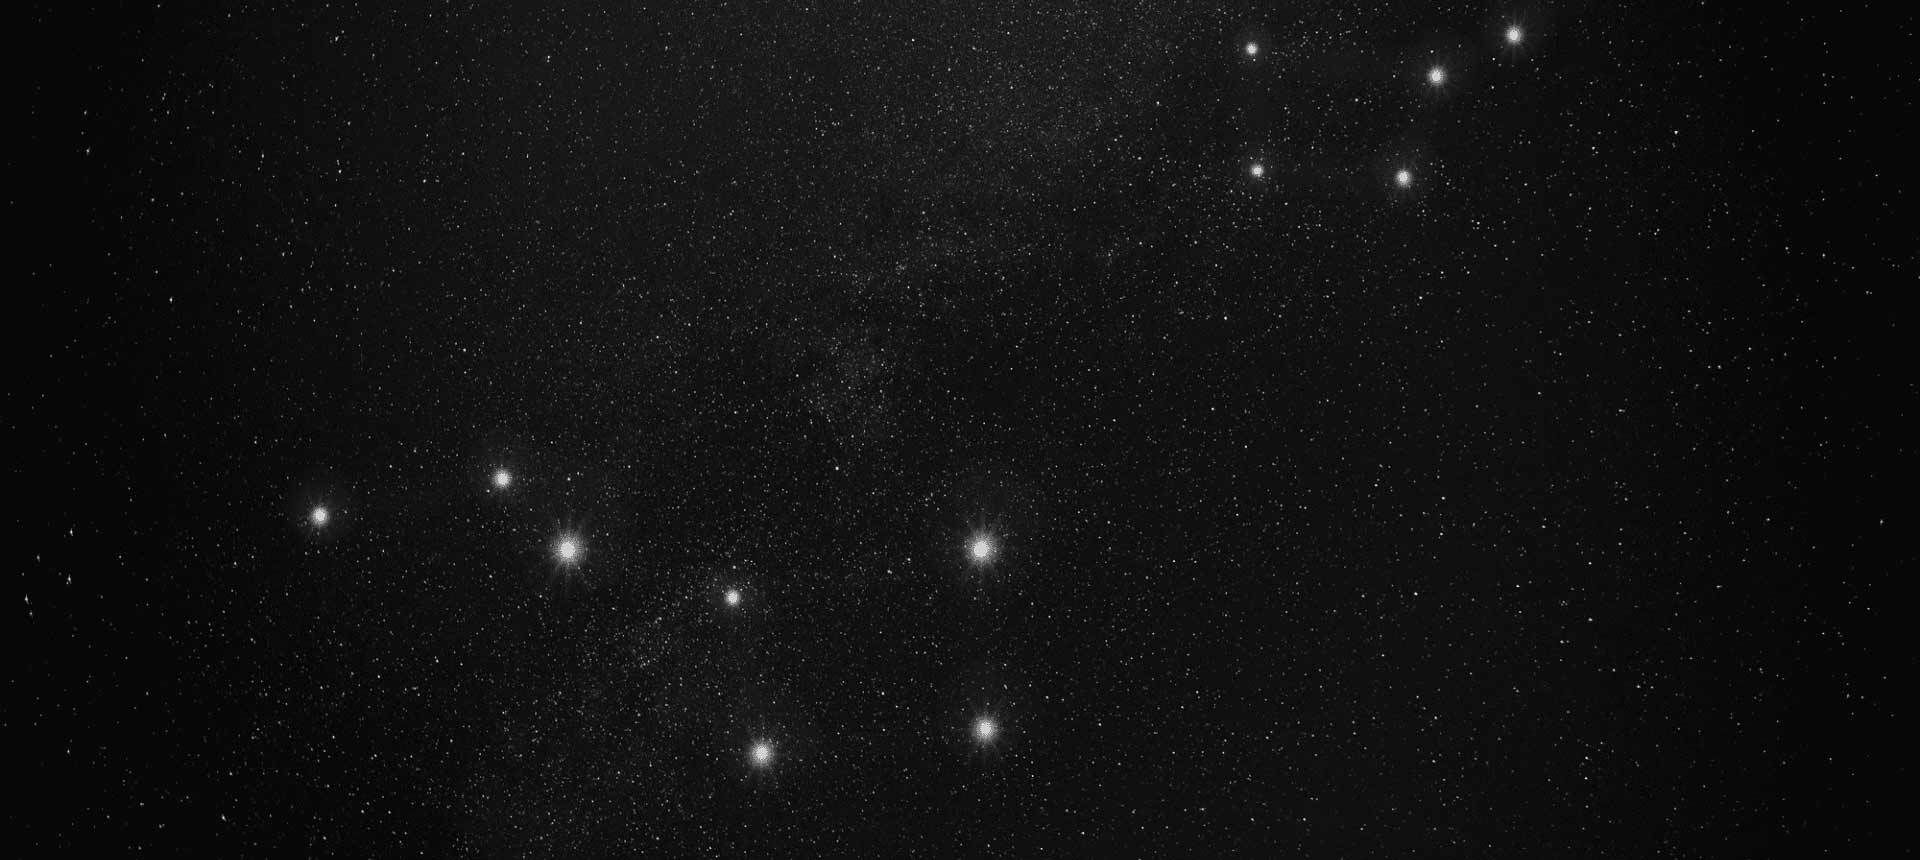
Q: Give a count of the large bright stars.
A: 12